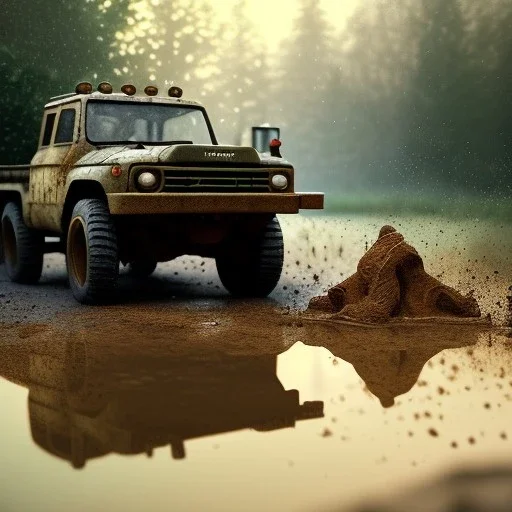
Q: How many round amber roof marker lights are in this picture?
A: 5